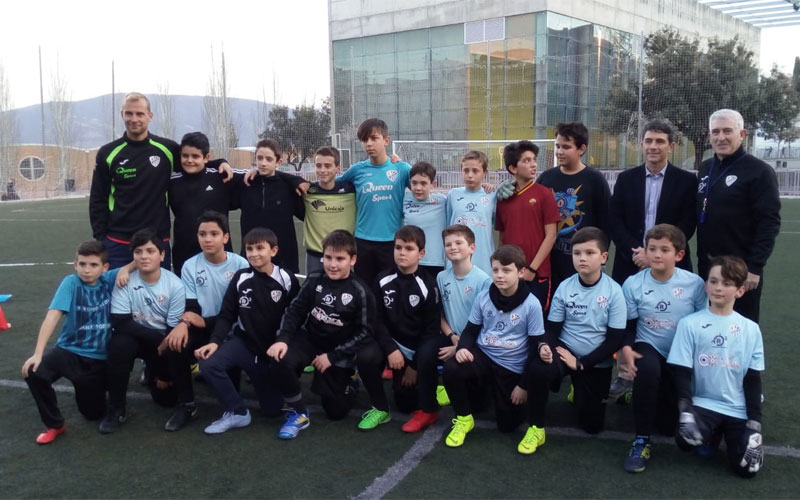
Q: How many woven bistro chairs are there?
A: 0